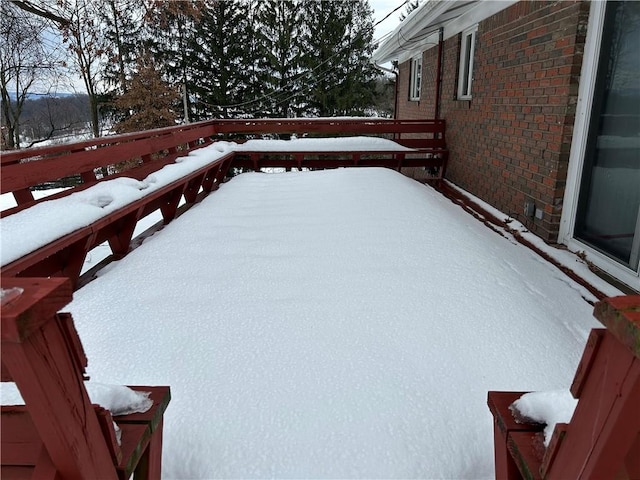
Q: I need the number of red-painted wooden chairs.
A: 2